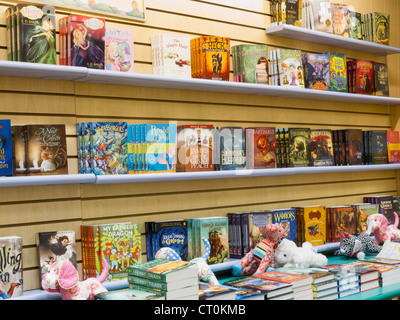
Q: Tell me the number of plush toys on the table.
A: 6